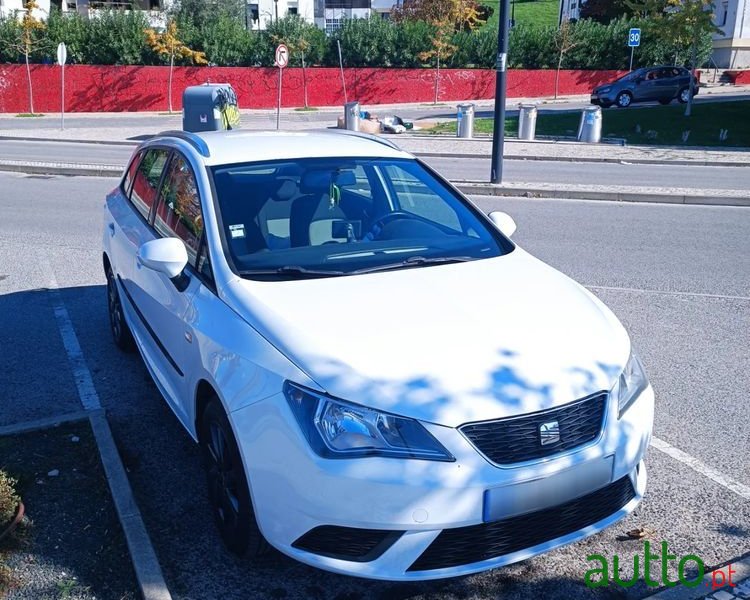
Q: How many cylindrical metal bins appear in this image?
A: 4